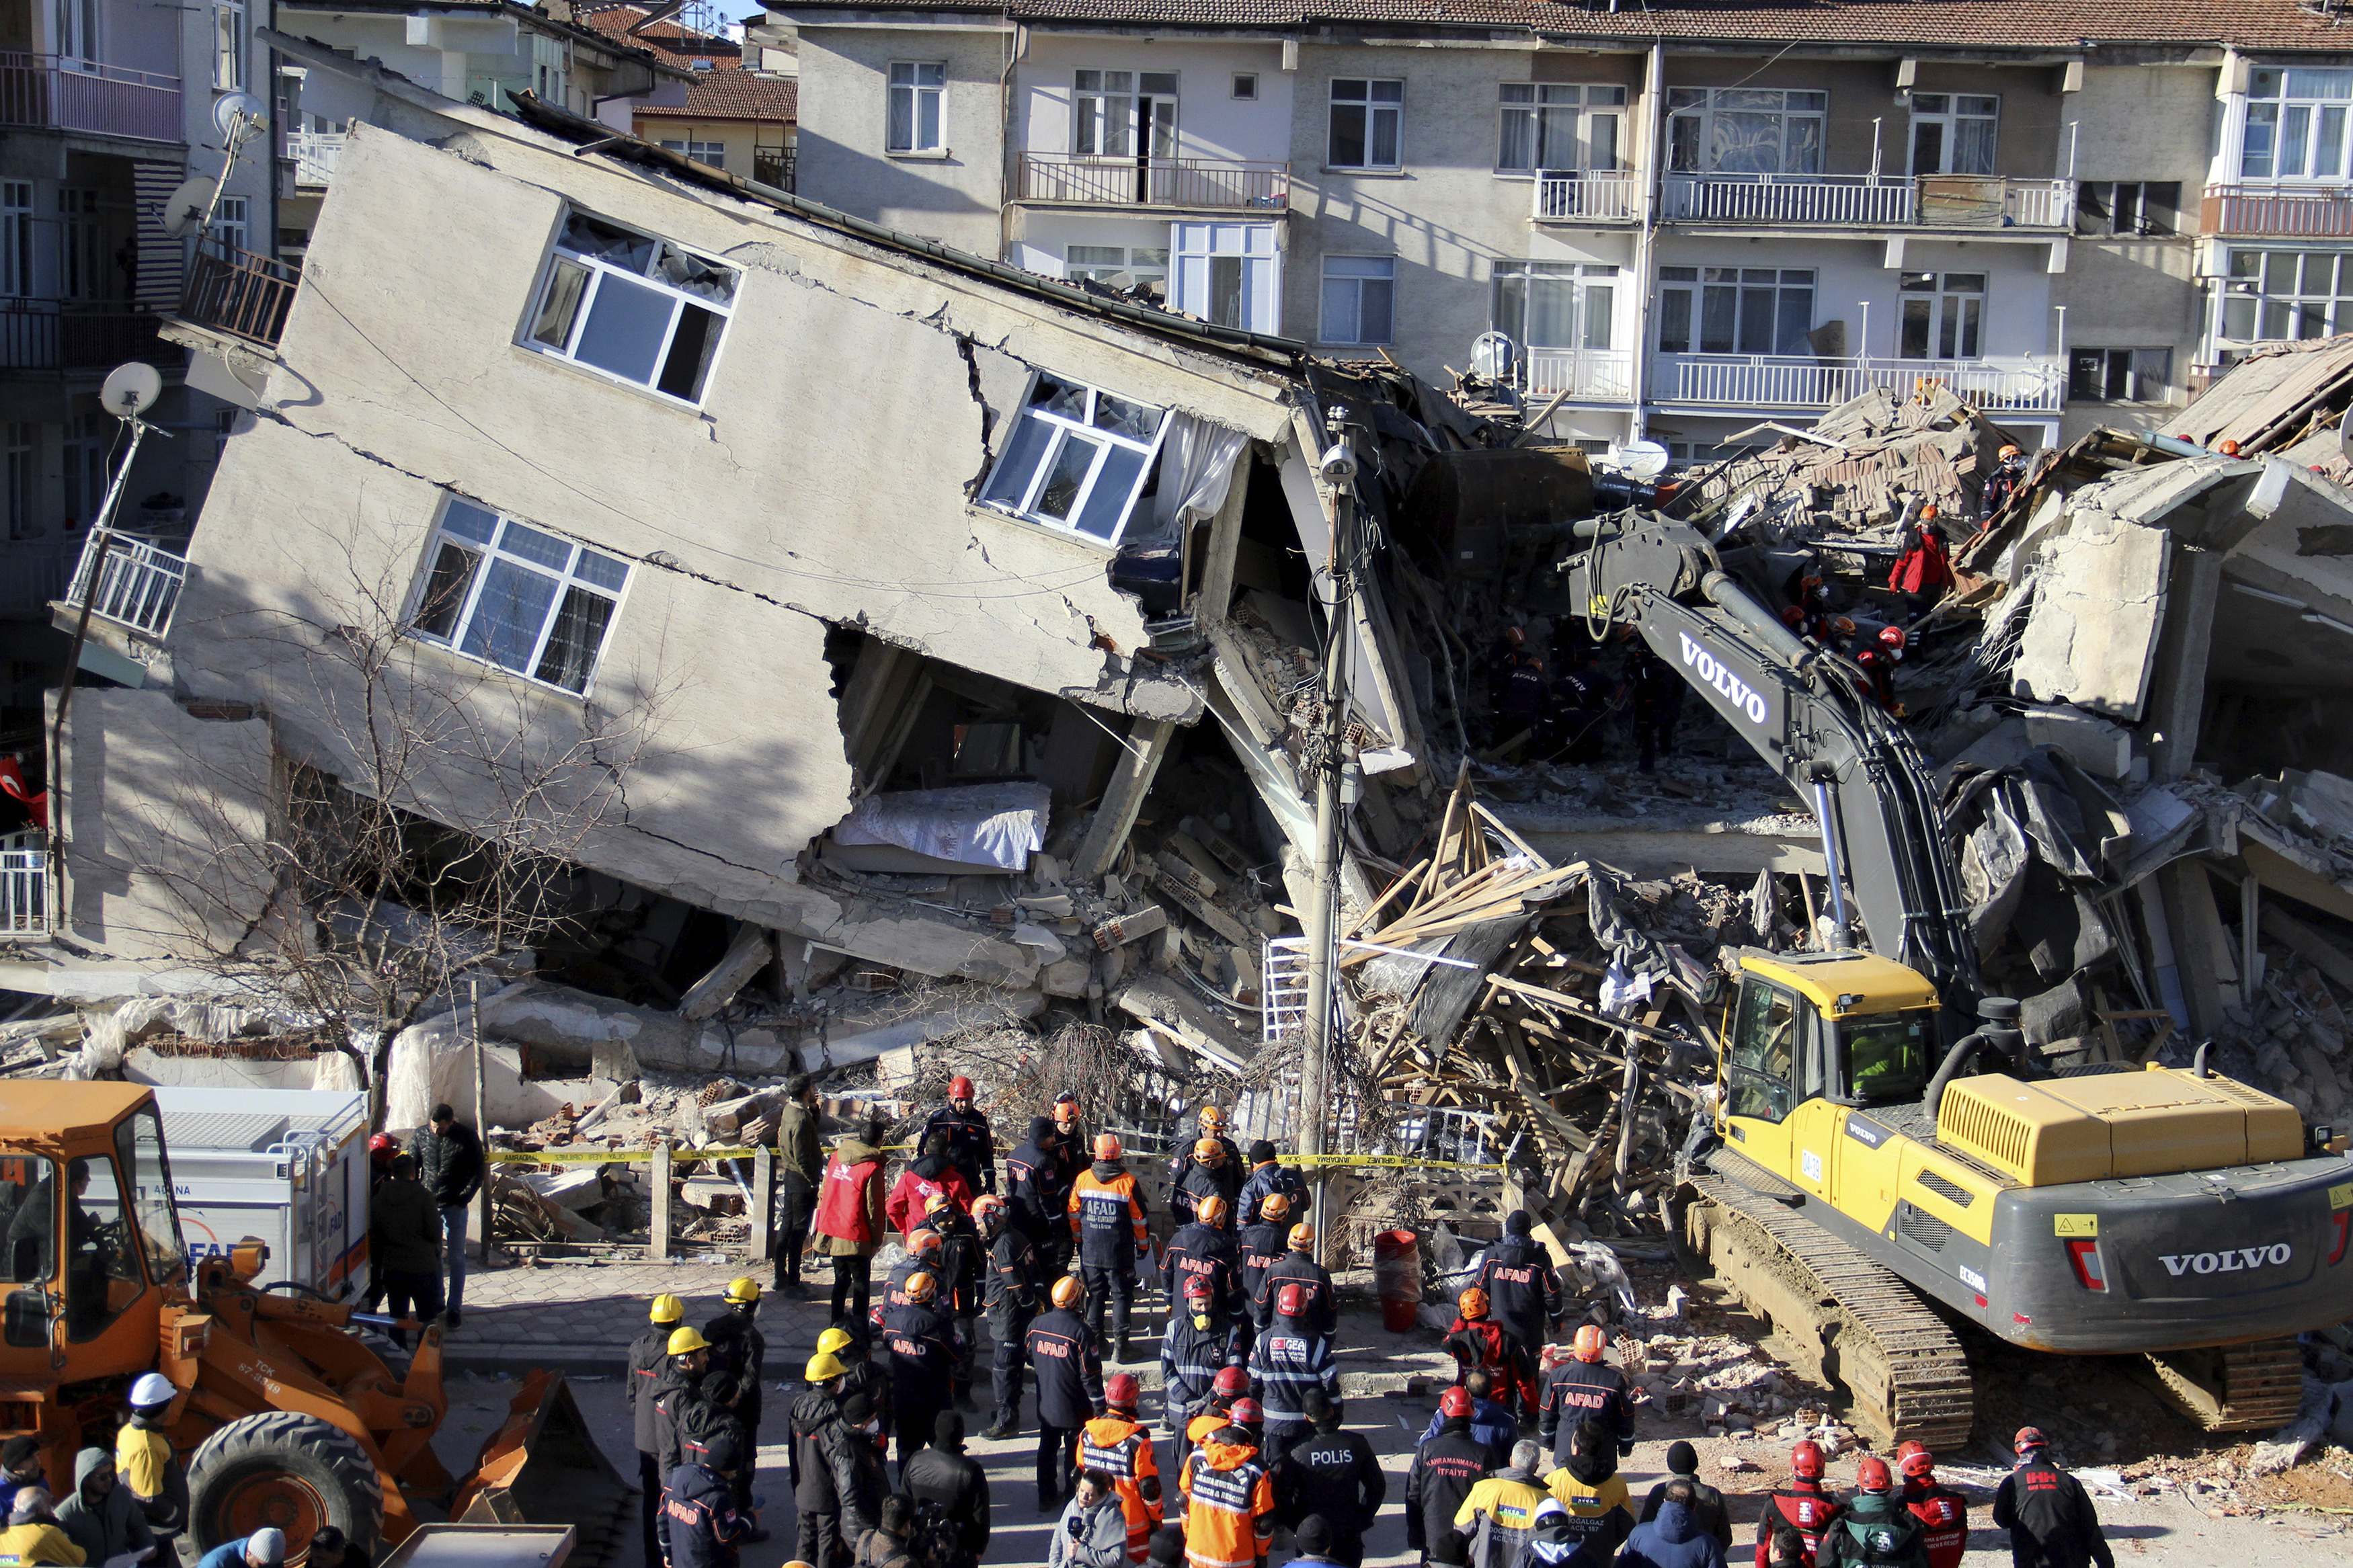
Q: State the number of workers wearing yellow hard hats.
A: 5